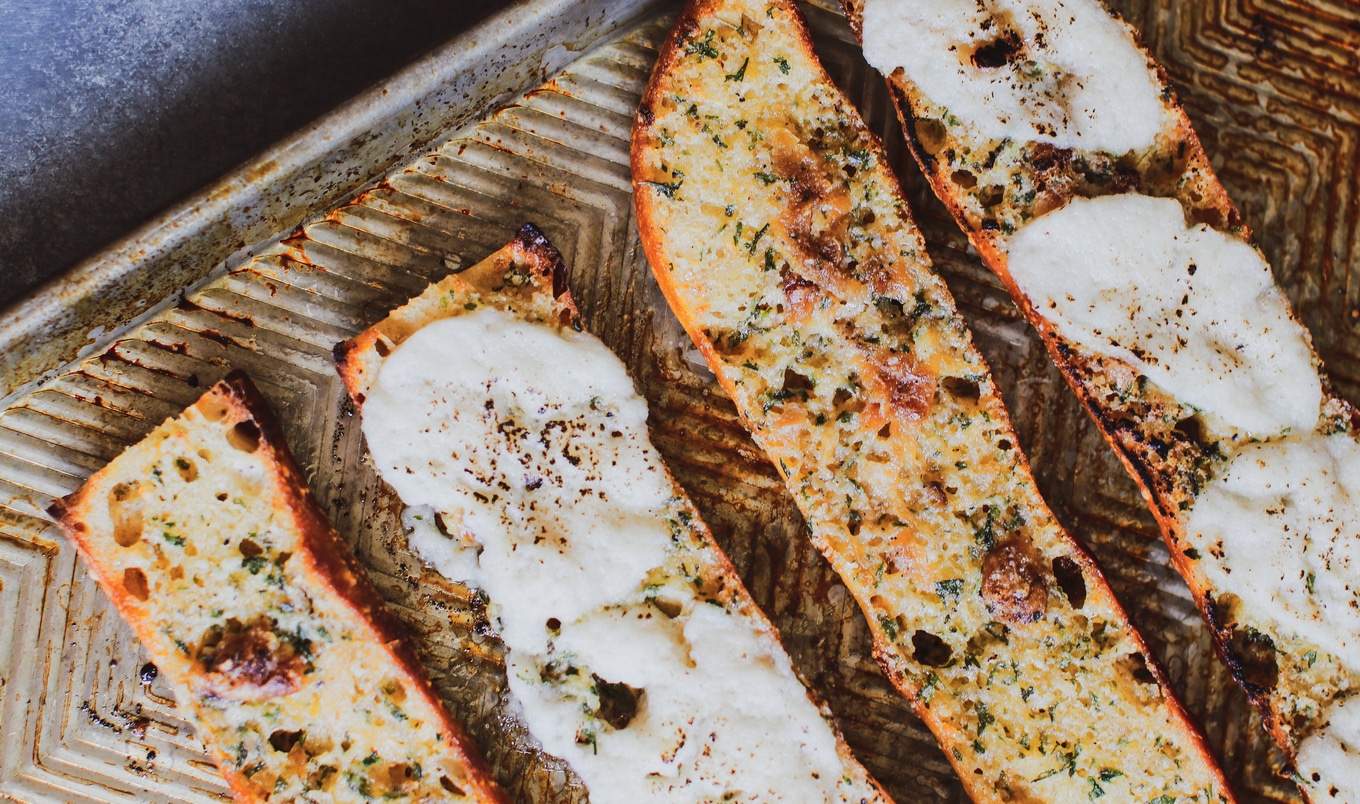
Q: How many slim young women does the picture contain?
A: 0